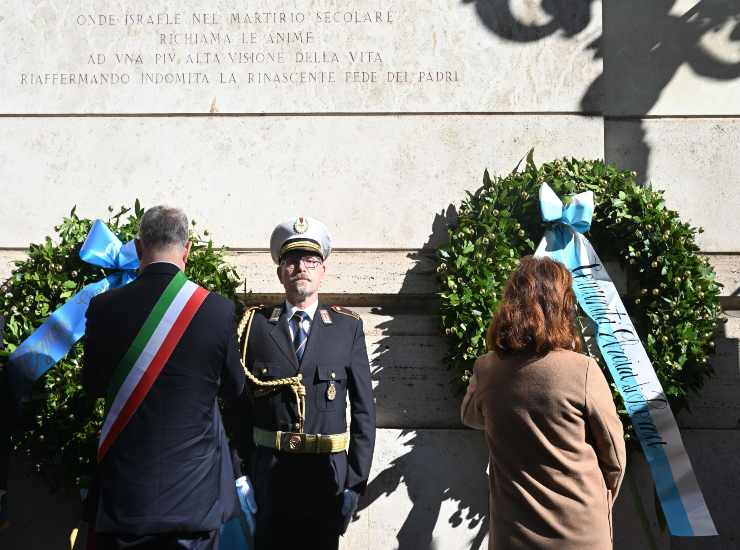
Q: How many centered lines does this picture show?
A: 4